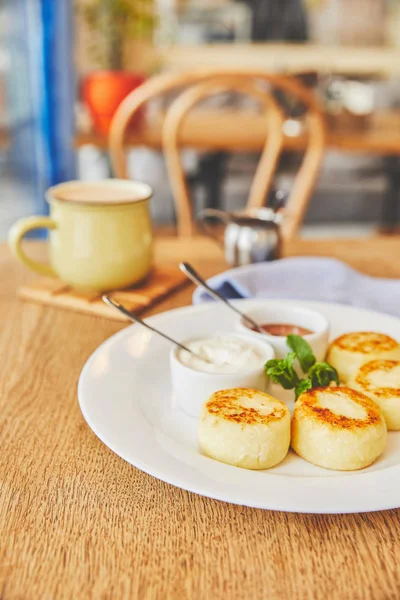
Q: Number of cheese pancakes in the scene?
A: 4